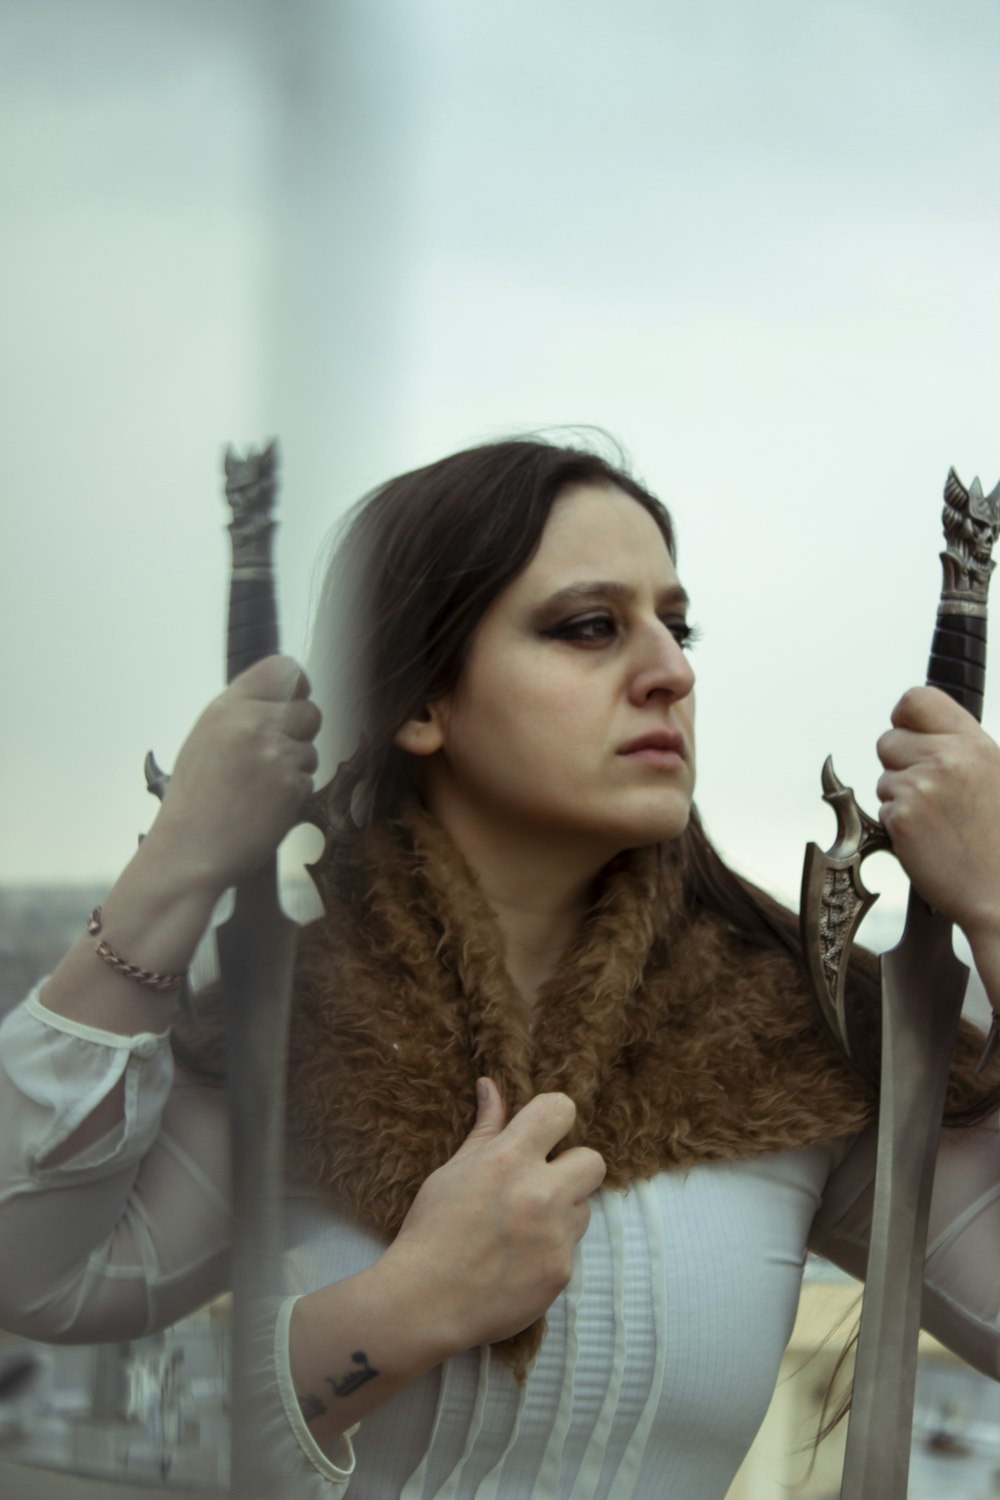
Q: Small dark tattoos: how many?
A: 2